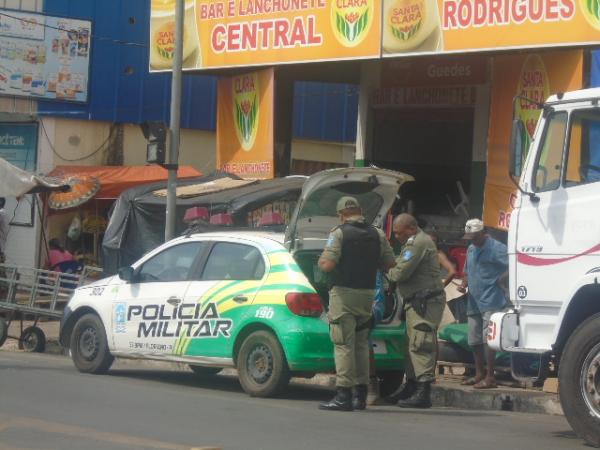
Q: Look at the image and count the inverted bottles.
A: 0